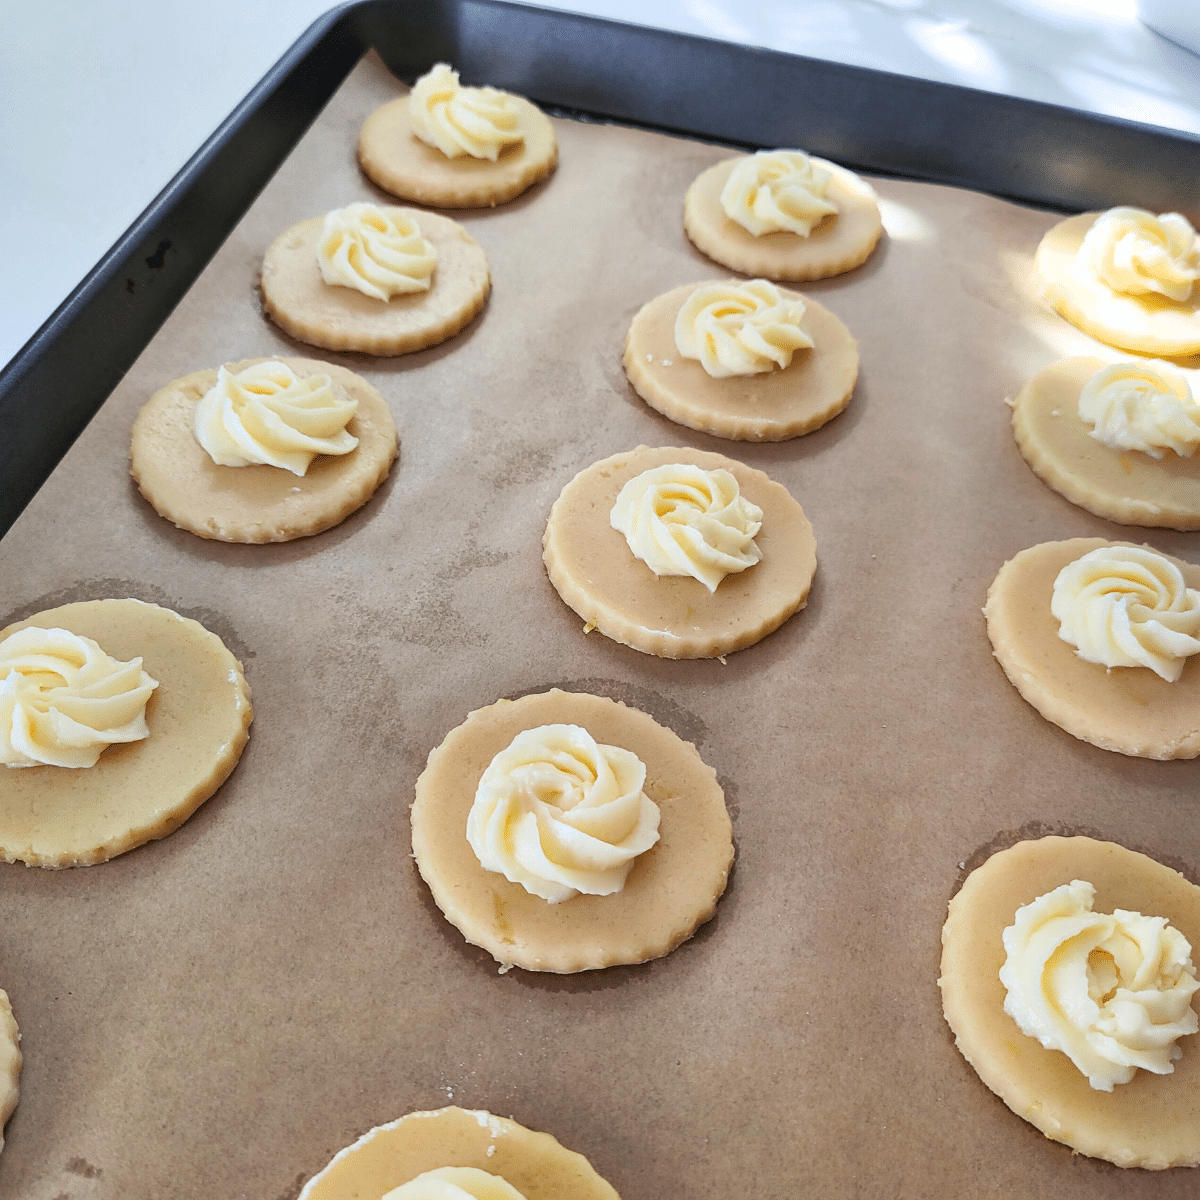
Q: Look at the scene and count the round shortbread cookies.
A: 14